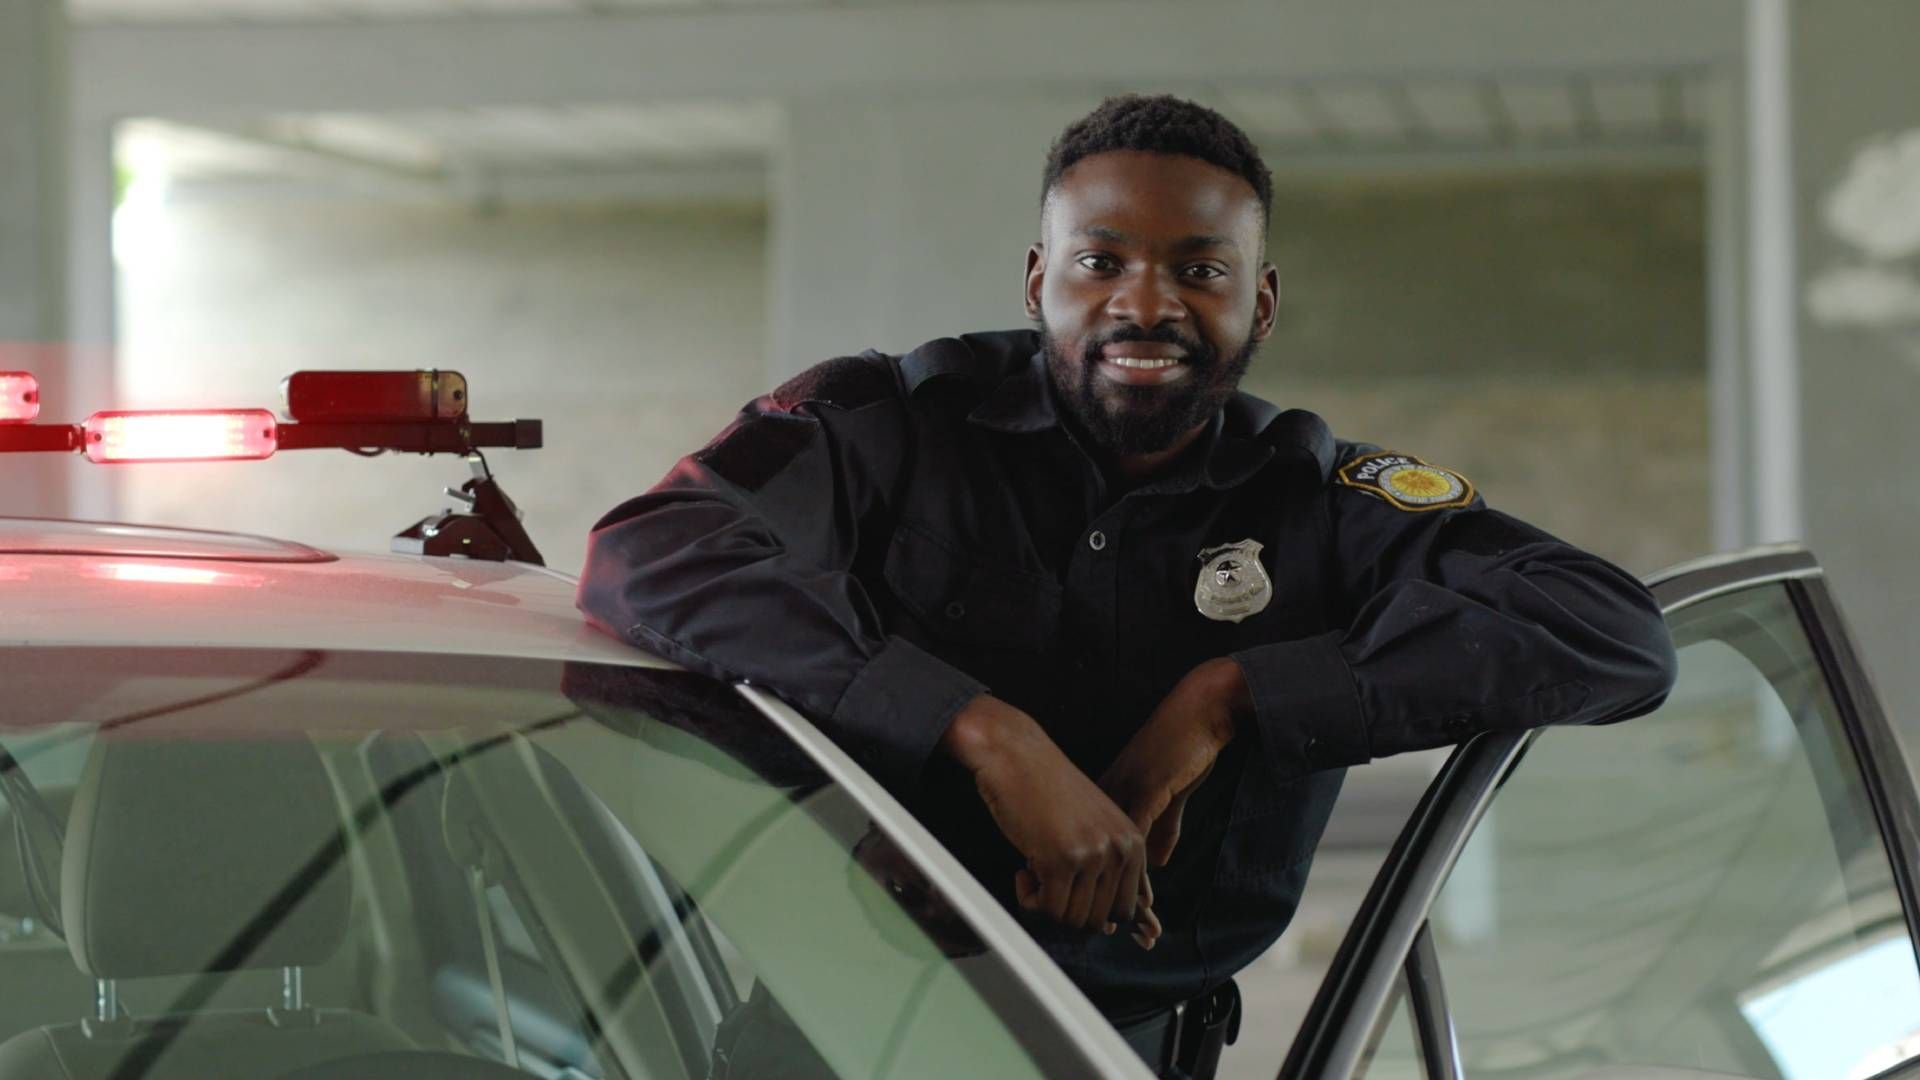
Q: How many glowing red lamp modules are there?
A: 2